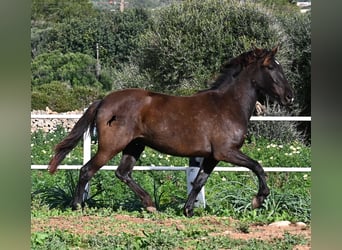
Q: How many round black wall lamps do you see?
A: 0